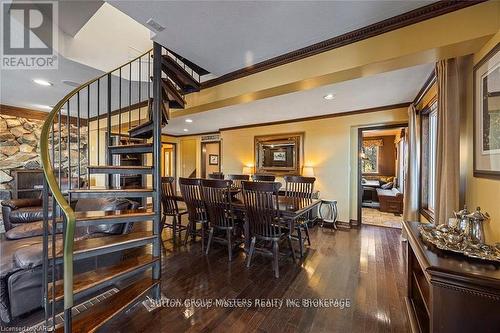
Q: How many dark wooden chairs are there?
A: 8